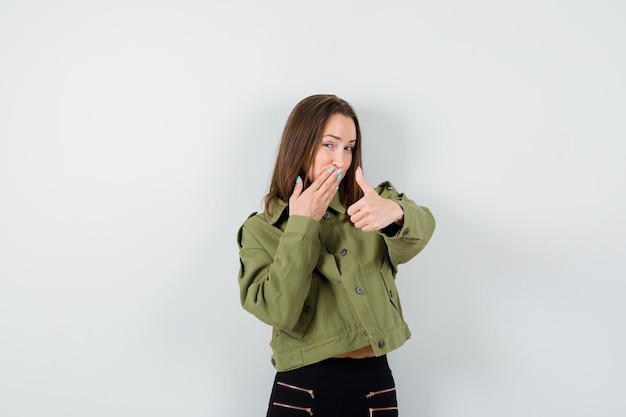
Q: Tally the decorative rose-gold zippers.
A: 4